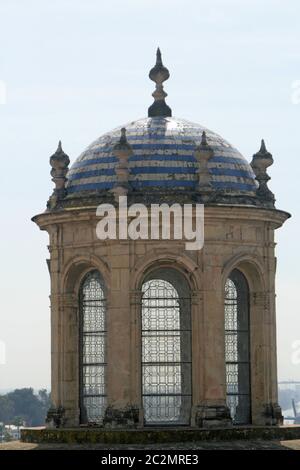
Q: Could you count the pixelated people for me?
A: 0